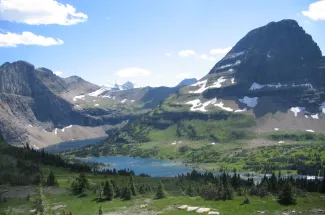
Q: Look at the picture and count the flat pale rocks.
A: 4